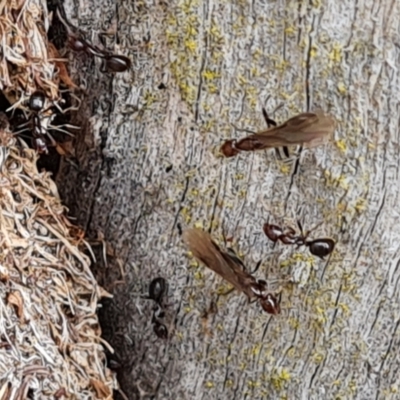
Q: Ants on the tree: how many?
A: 6